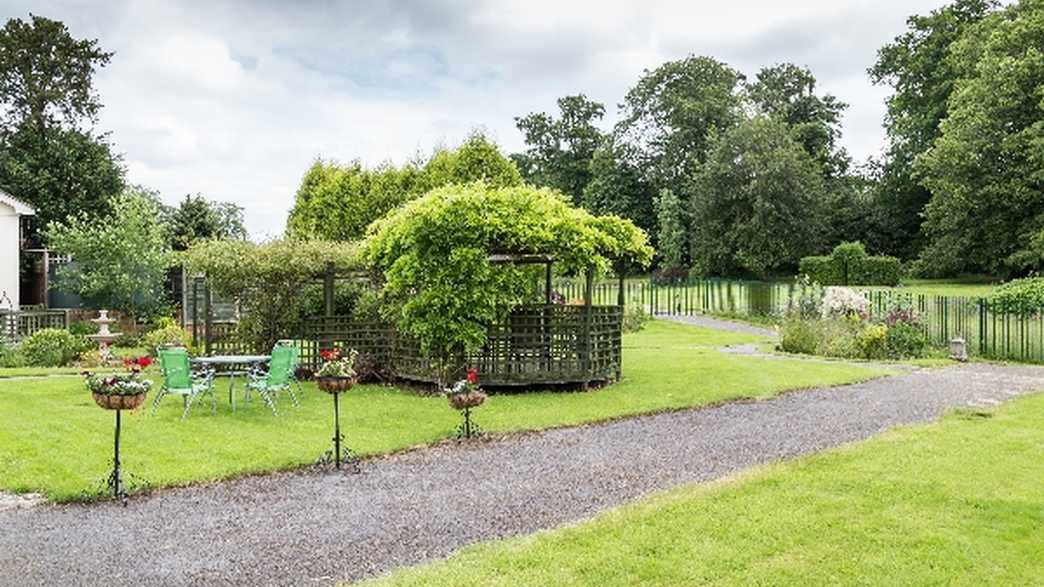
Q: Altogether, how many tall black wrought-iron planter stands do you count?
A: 3